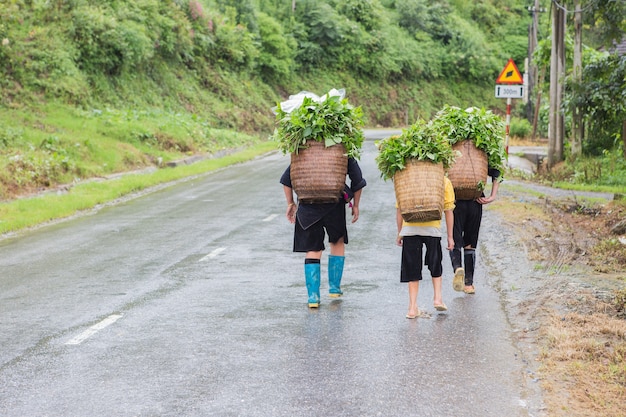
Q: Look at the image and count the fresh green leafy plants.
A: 3